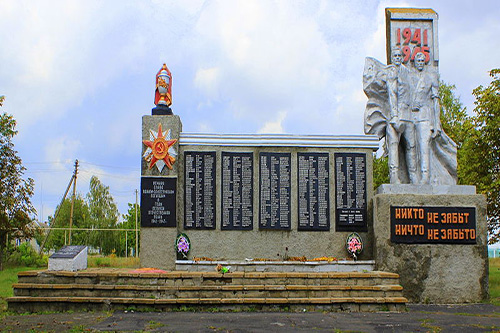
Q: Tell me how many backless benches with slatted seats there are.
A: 0